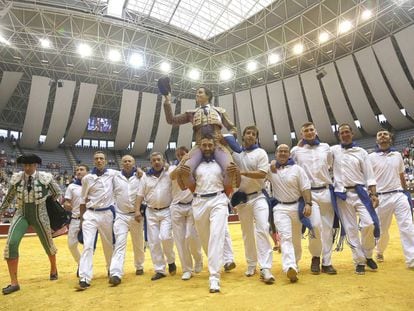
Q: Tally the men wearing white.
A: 11